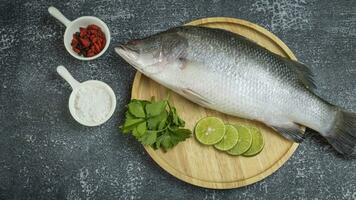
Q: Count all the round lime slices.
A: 4